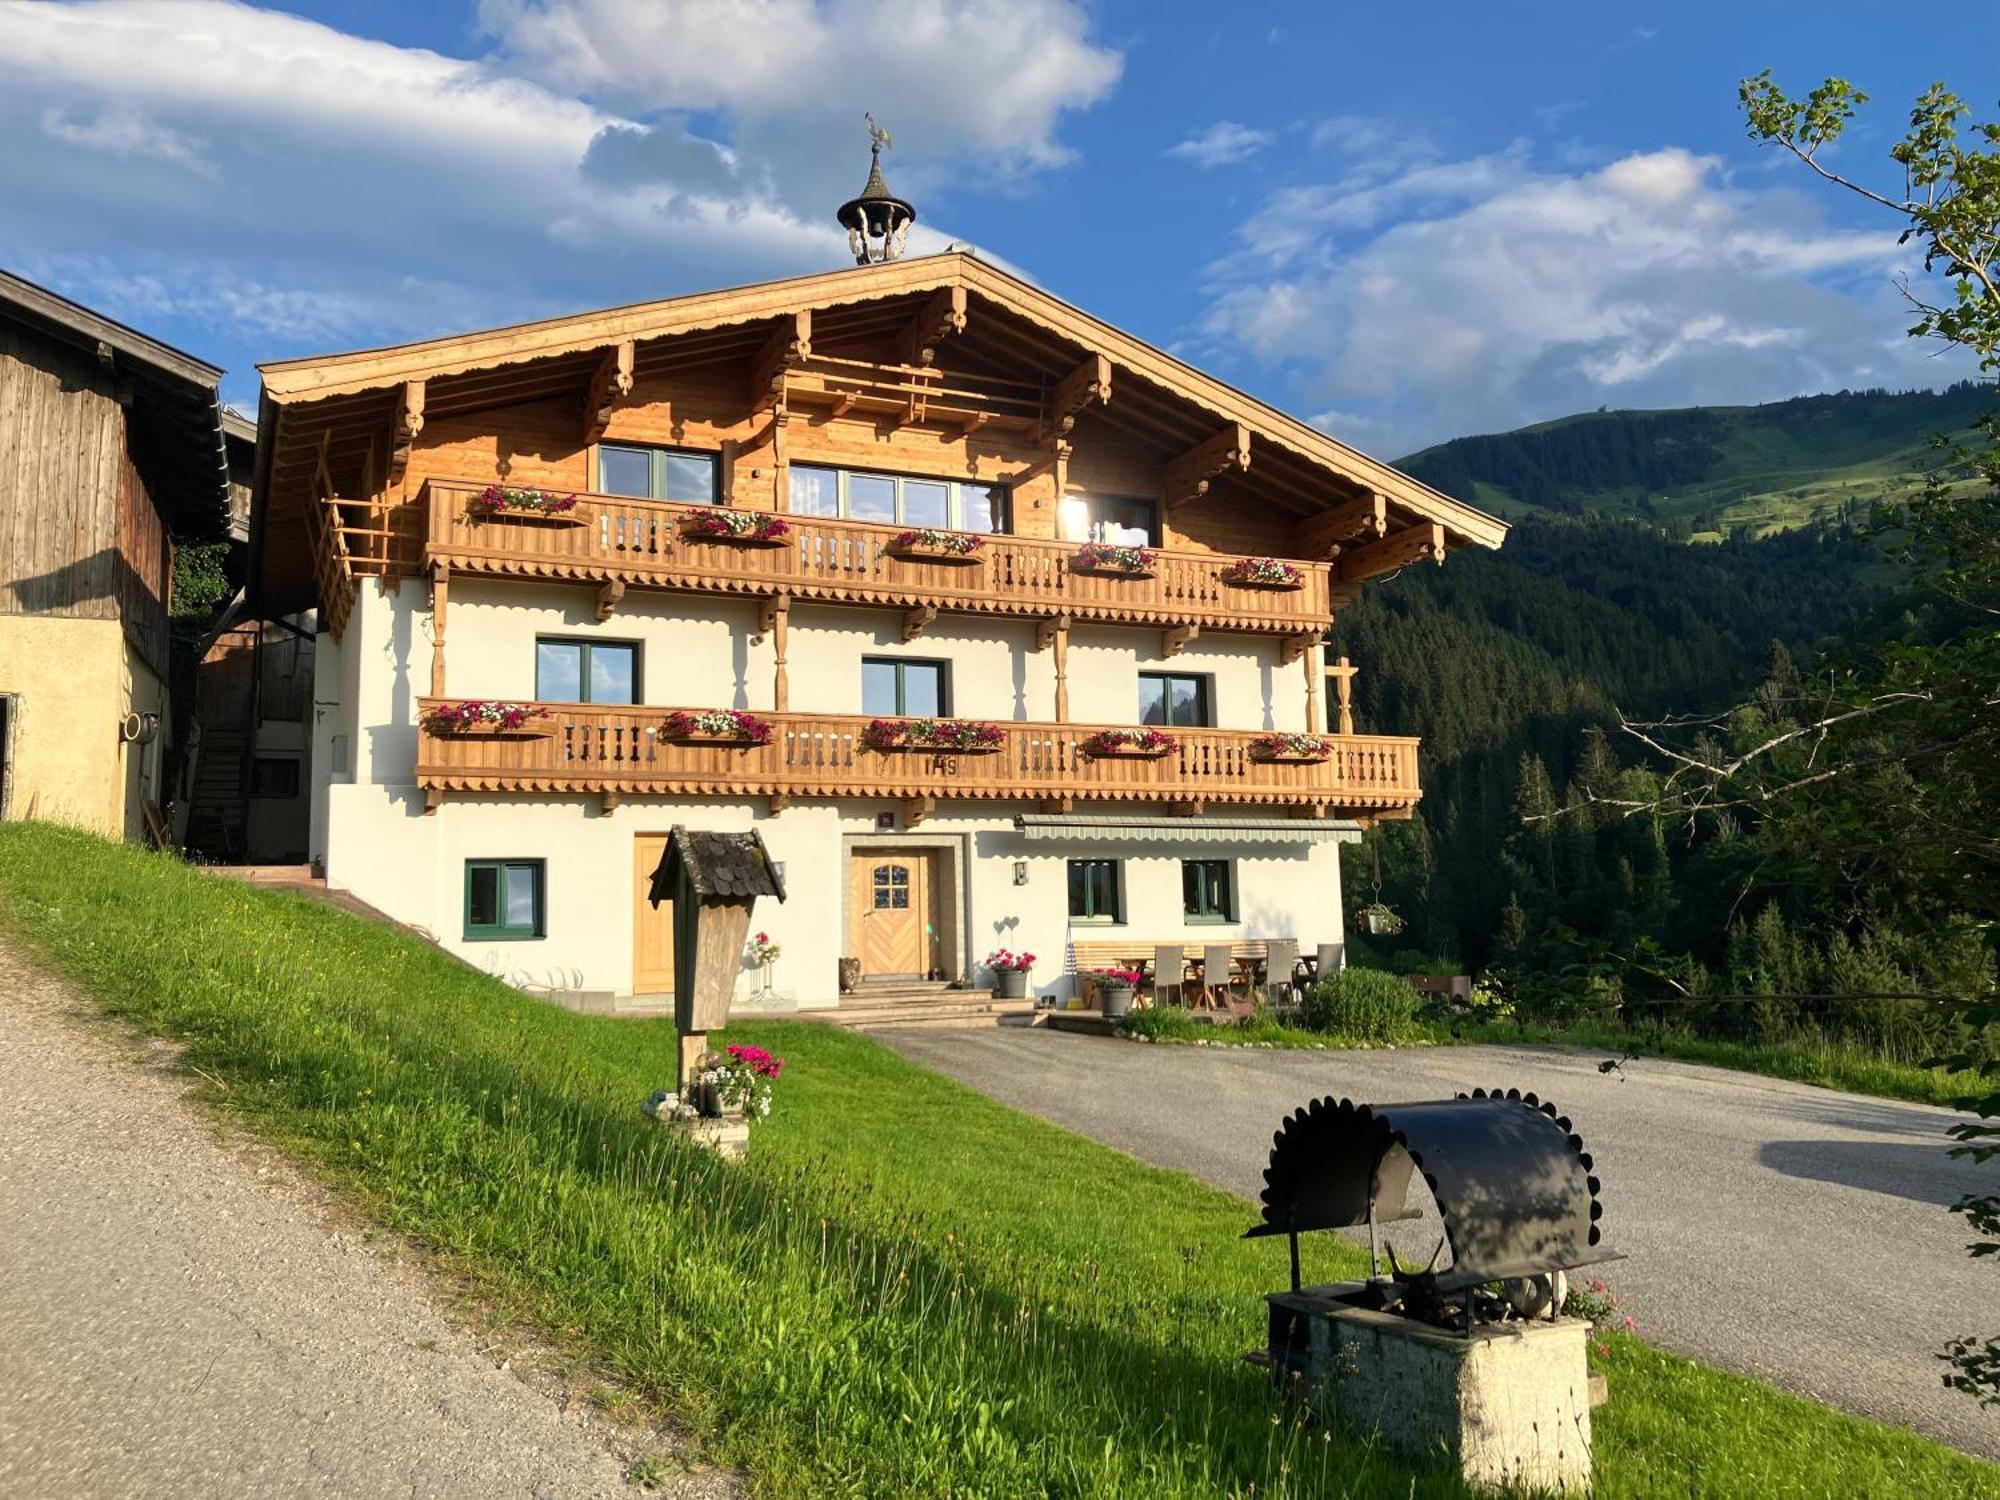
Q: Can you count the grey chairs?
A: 4